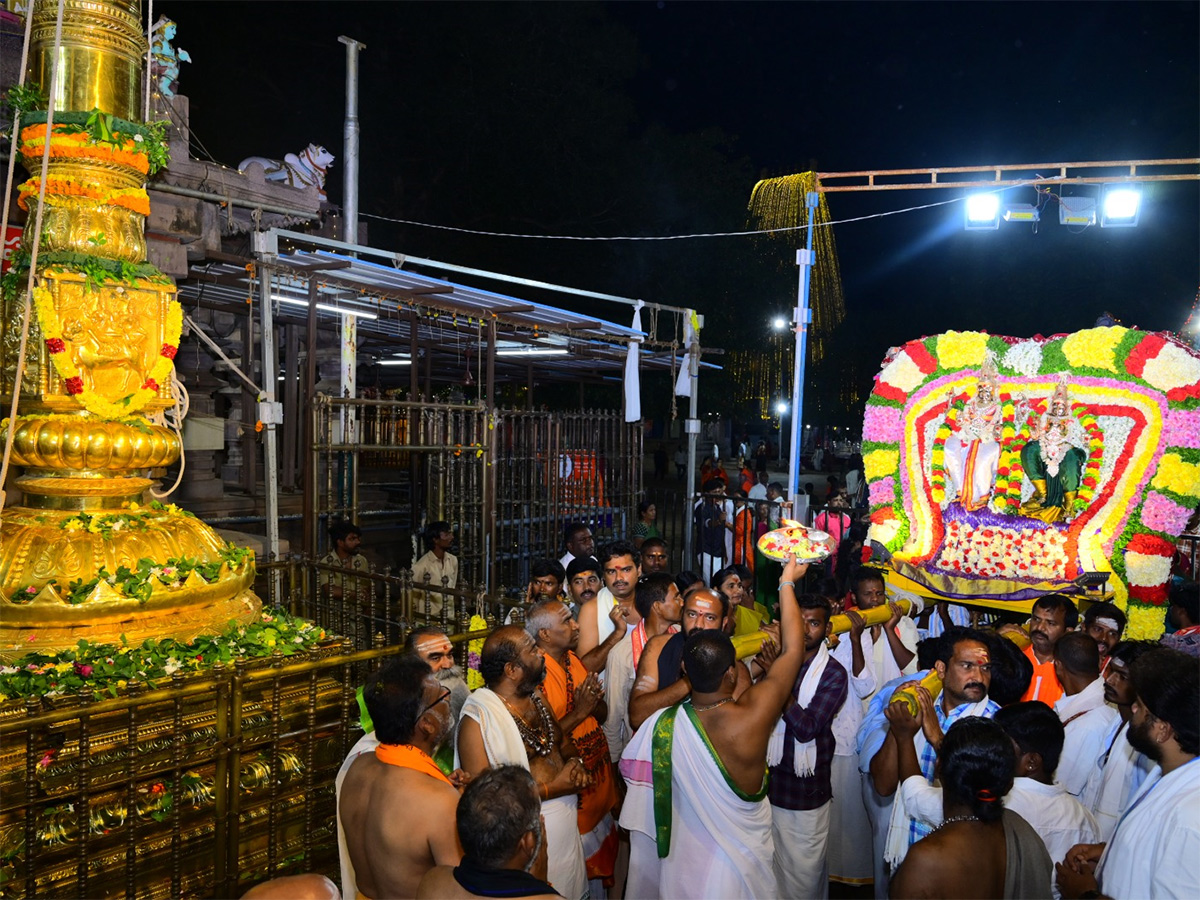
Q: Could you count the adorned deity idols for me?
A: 2